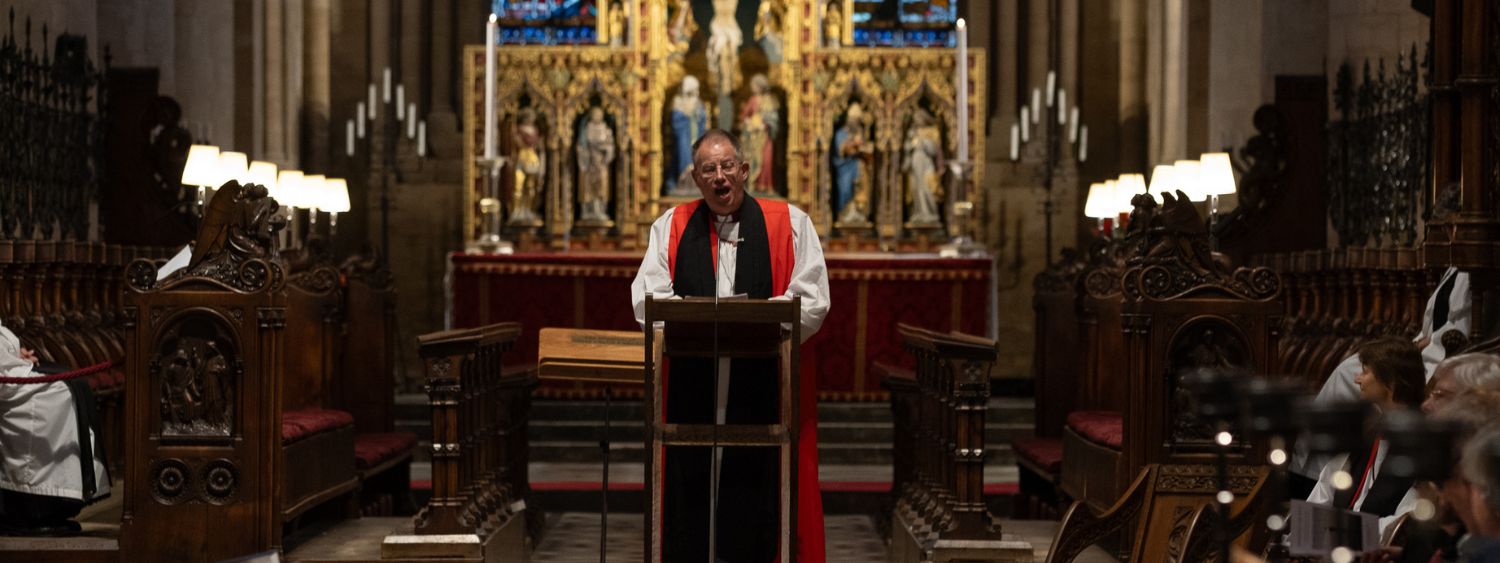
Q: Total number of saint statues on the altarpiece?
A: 6